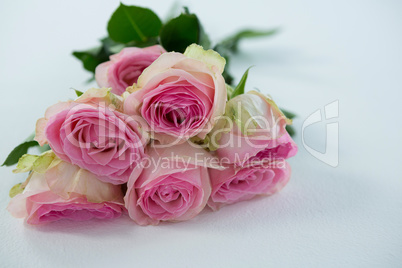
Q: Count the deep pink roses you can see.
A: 7